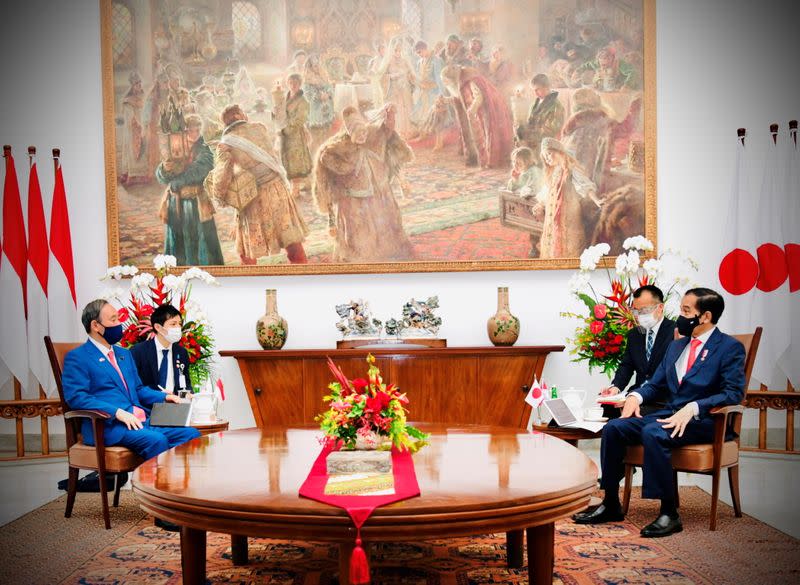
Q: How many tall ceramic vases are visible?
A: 2